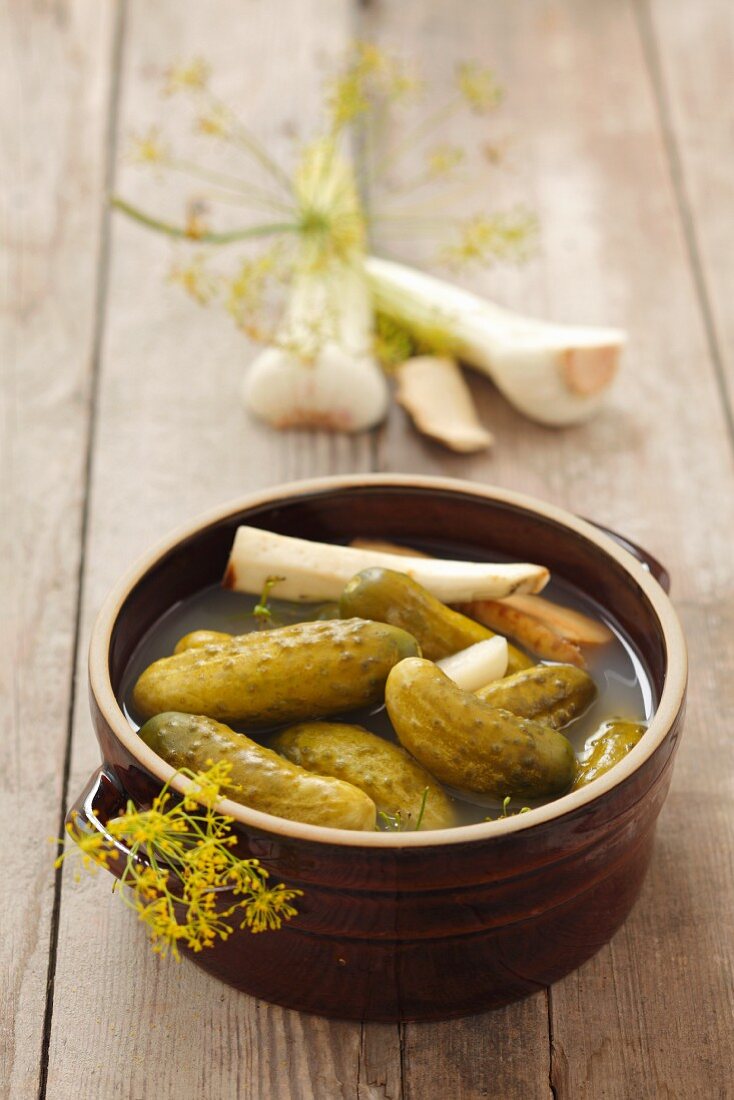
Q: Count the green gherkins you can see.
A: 8